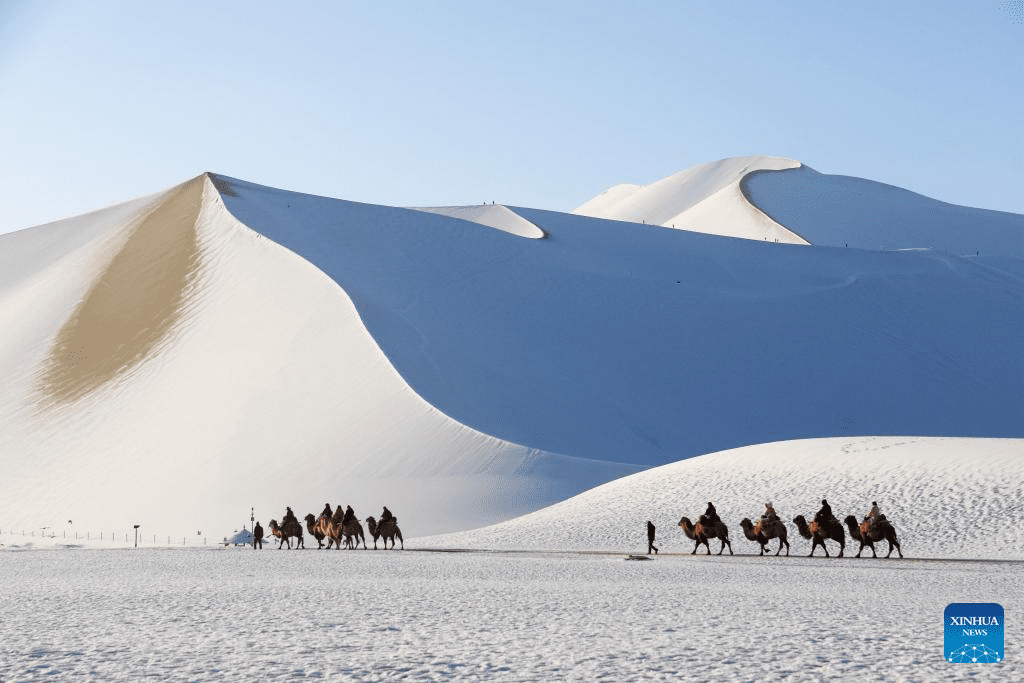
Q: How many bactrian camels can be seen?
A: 9